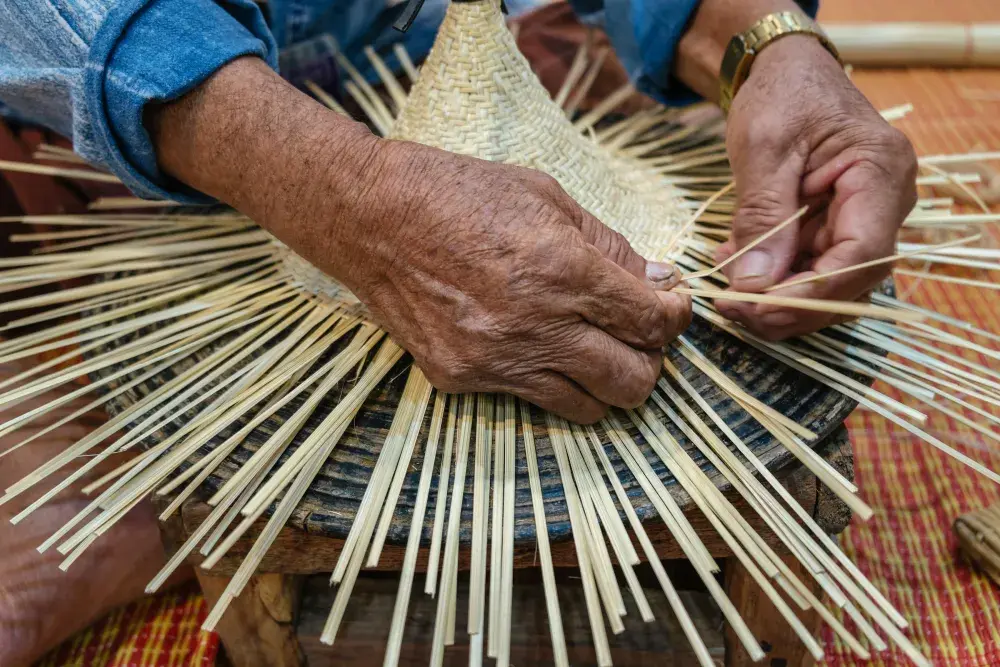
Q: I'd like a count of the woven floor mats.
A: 1